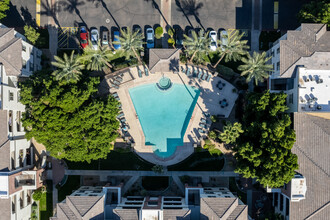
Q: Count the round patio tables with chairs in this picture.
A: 2